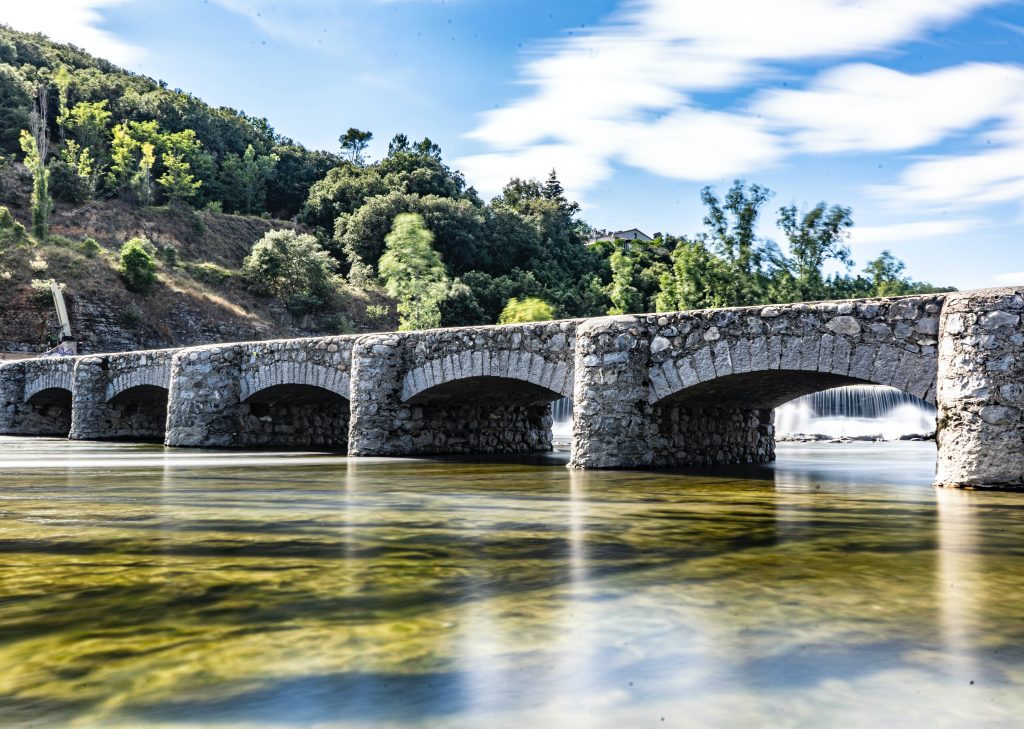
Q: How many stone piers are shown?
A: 6